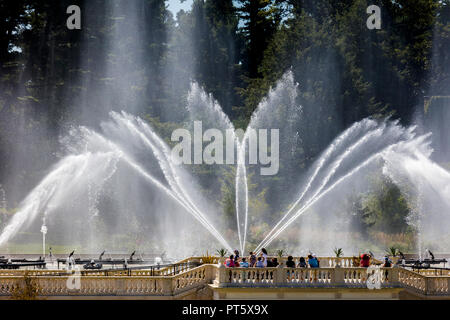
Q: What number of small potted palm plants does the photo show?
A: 4